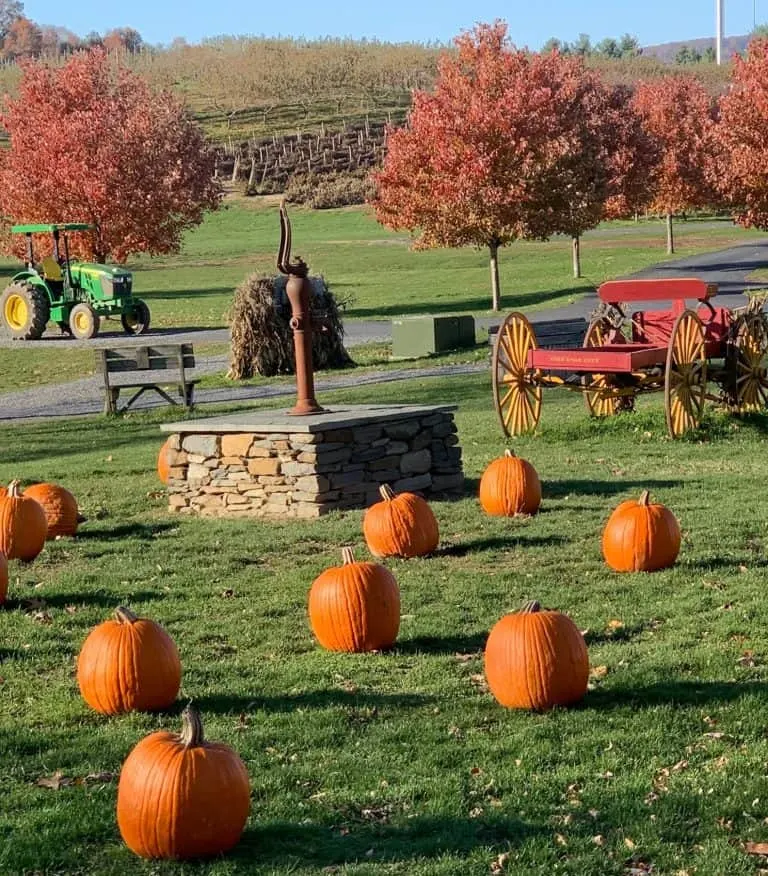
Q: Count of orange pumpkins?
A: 11